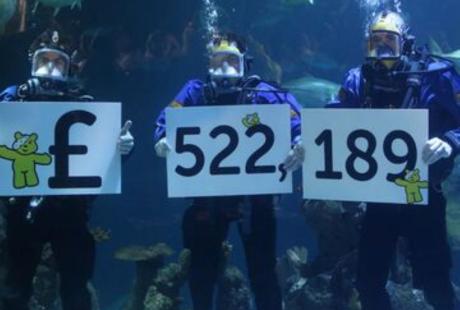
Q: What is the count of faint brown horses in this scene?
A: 0